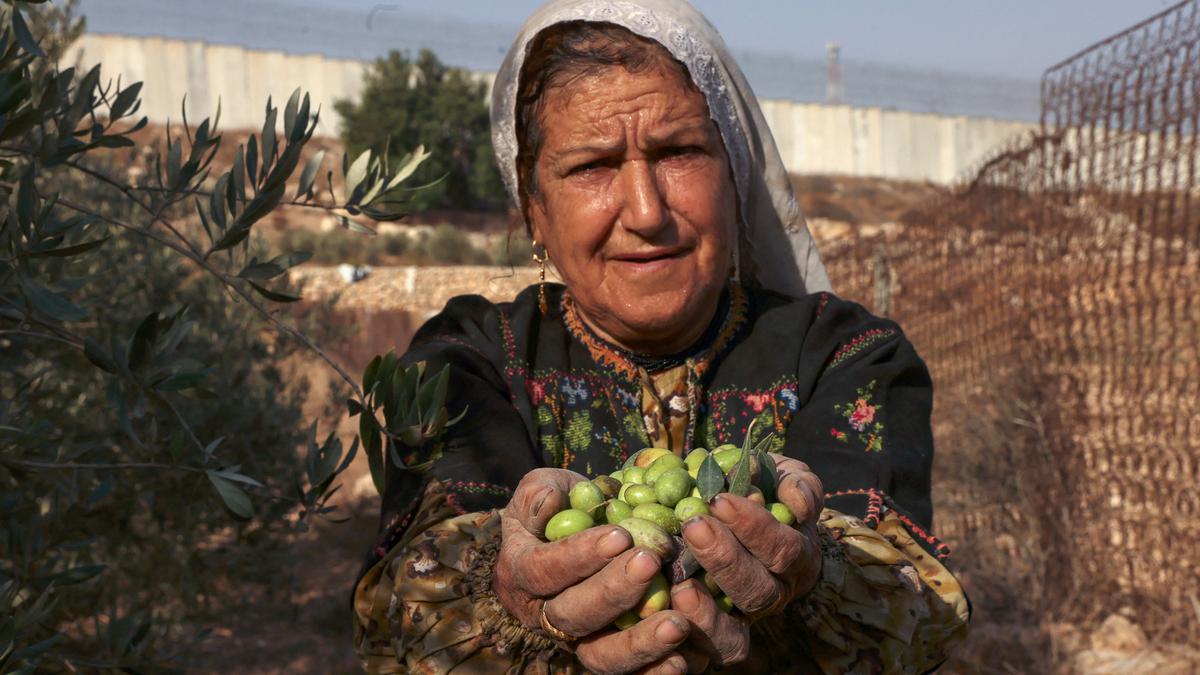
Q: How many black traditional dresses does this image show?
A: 1